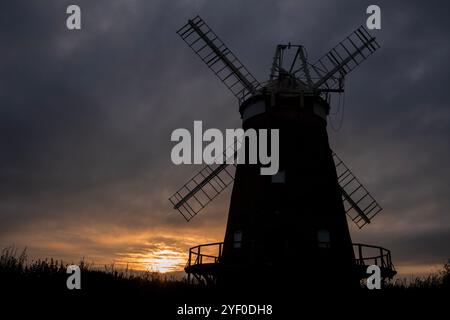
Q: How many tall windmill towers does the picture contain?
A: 1